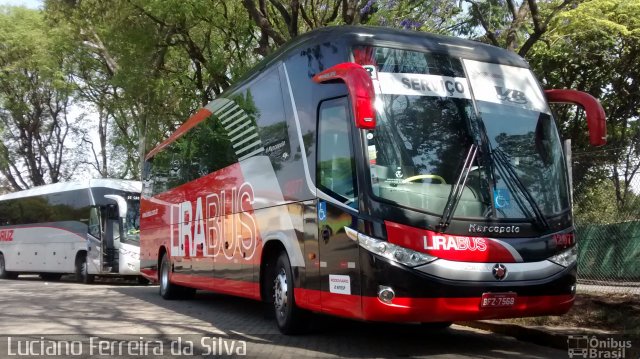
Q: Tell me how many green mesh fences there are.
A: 1